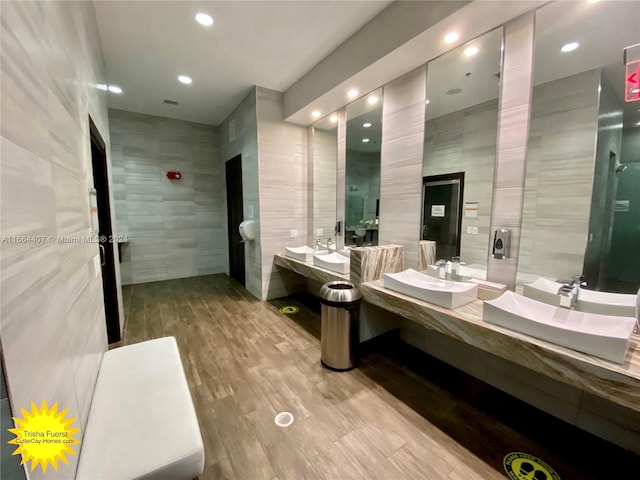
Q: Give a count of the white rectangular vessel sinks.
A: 4